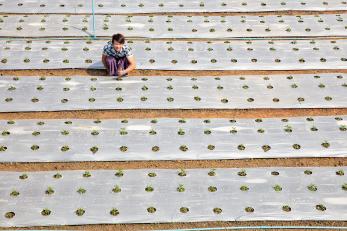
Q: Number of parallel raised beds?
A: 6